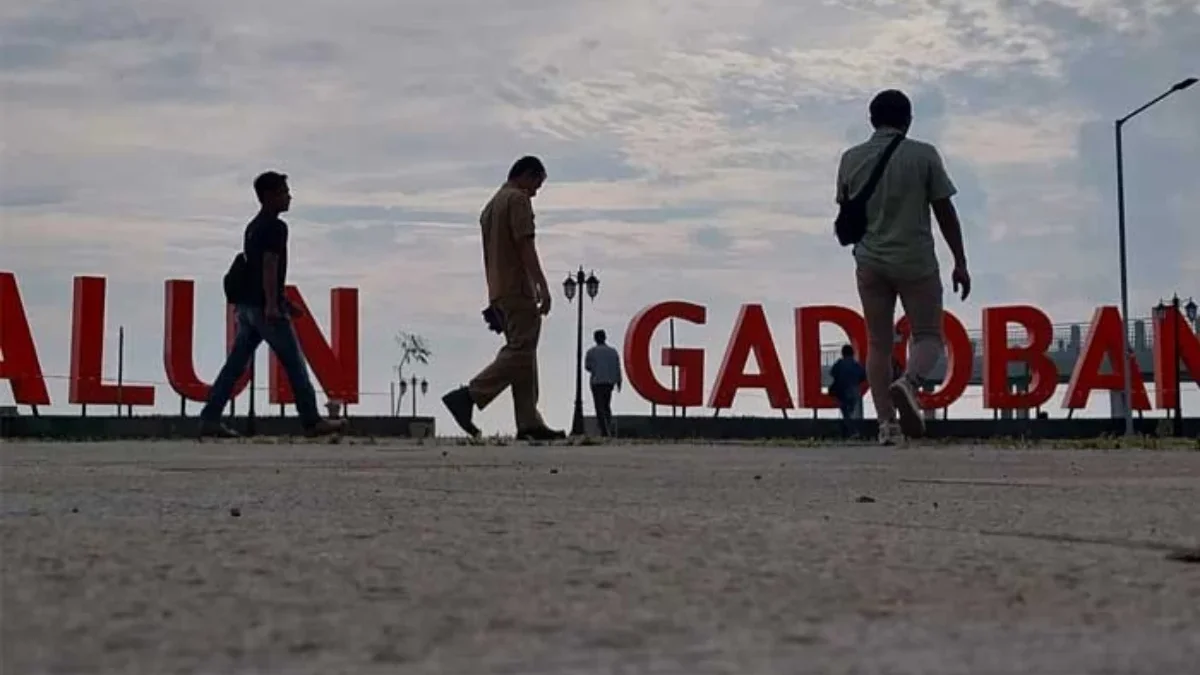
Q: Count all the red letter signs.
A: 11